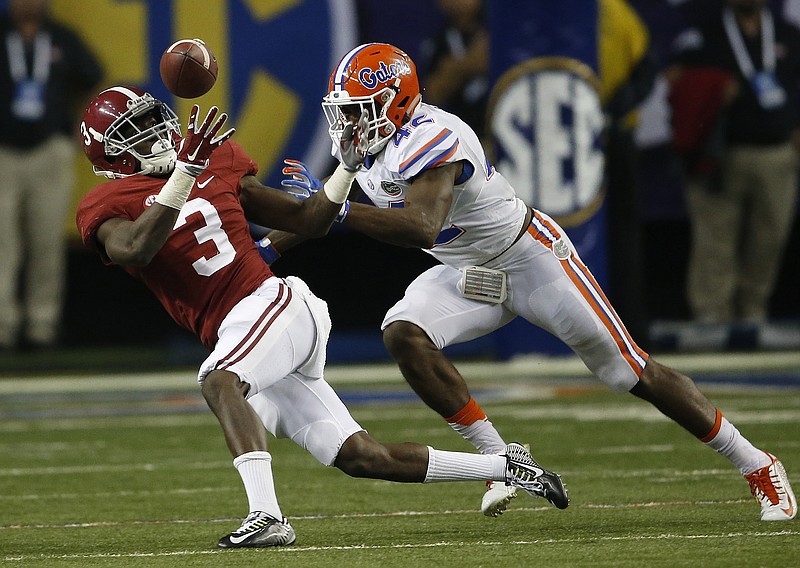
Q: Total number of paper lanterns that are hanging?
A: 0